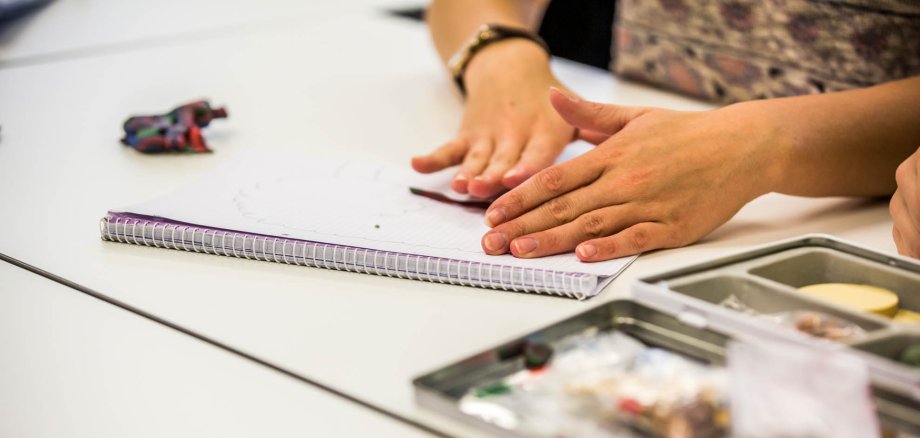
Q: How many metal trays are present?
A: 2